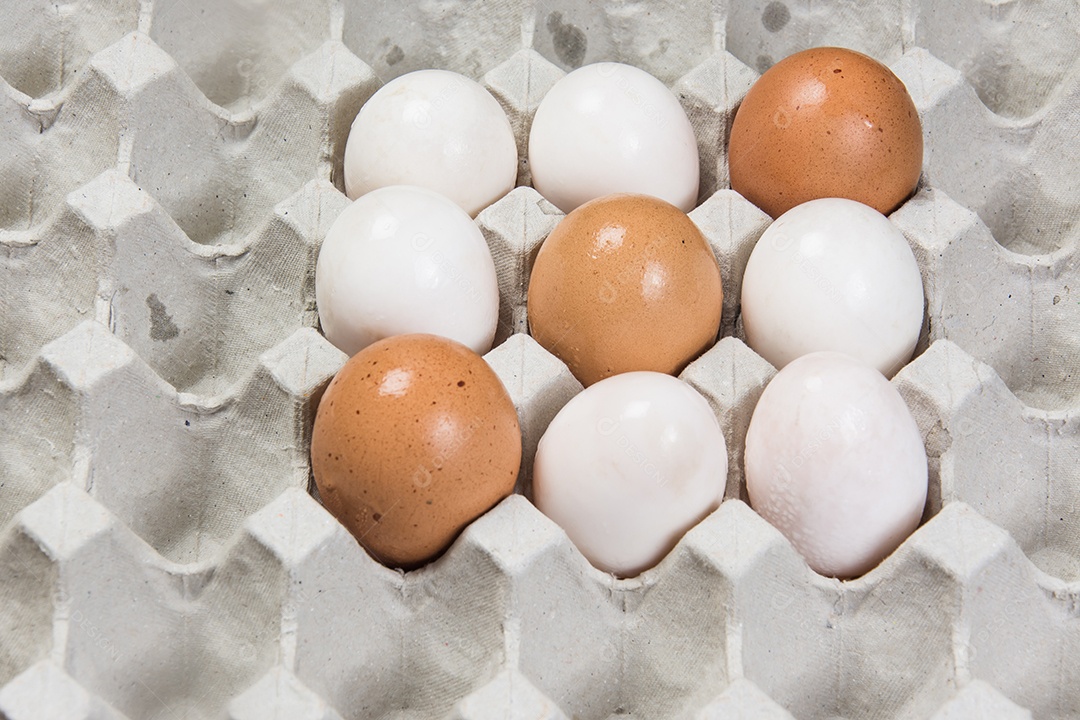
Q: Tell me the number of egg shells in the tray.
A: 9